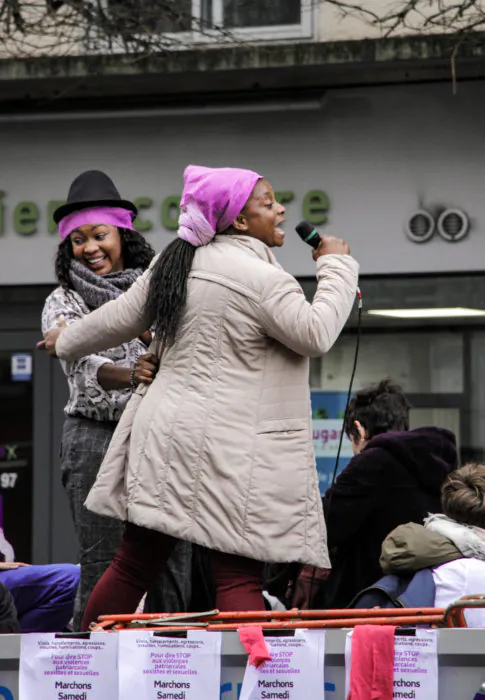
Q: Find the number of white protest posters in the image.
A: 4